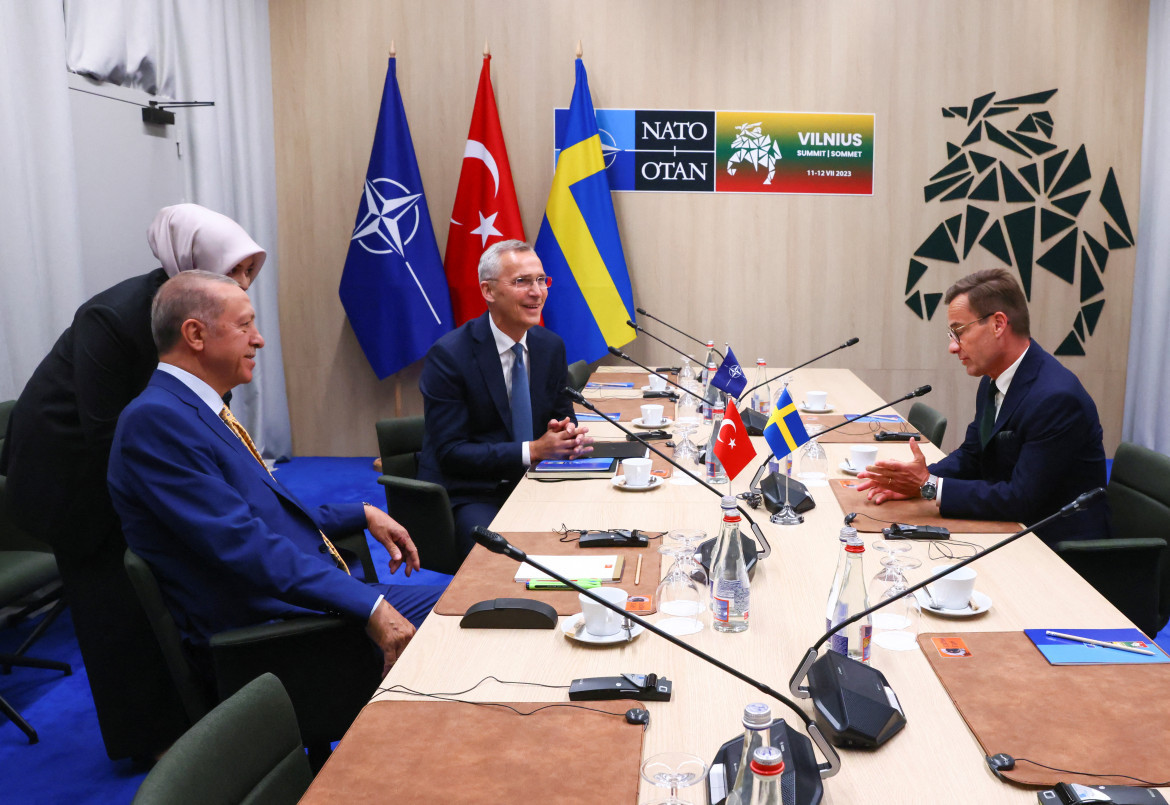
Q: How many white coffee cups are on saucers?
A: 7